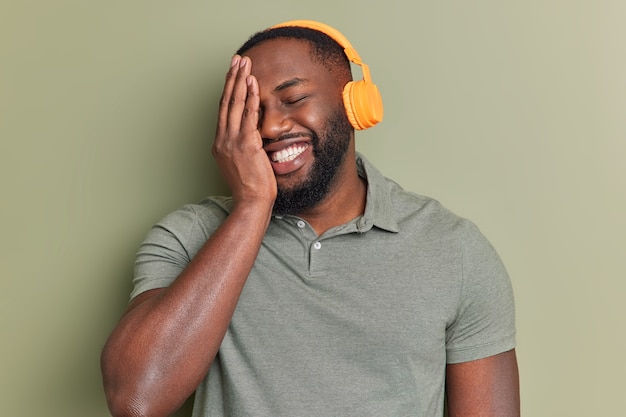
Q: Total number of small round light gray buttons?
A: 2